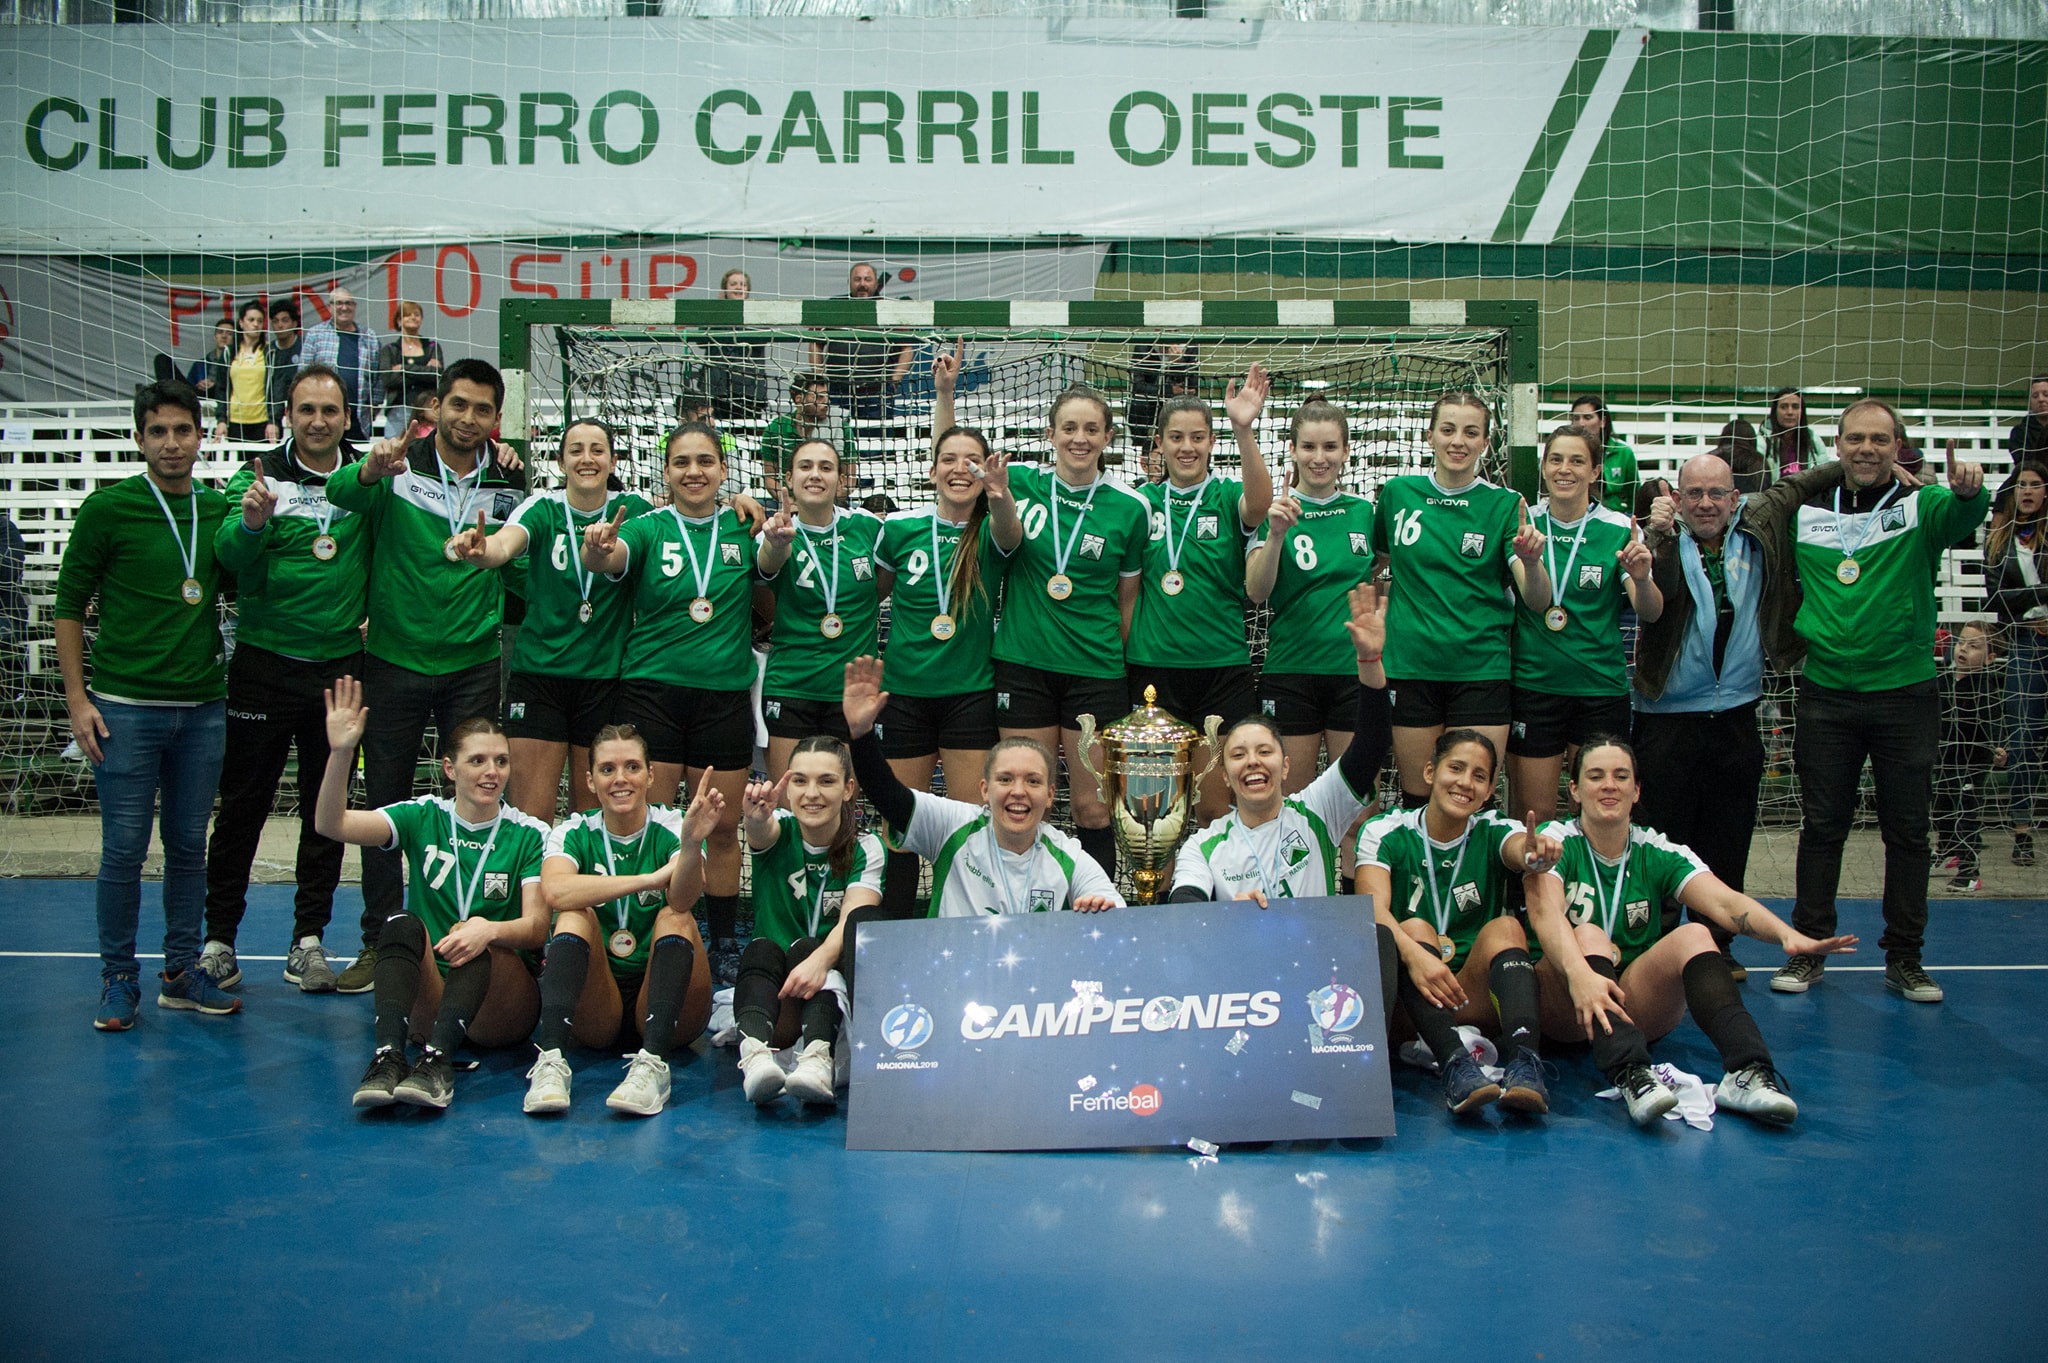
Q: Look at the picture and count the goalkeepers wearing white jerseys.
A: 2